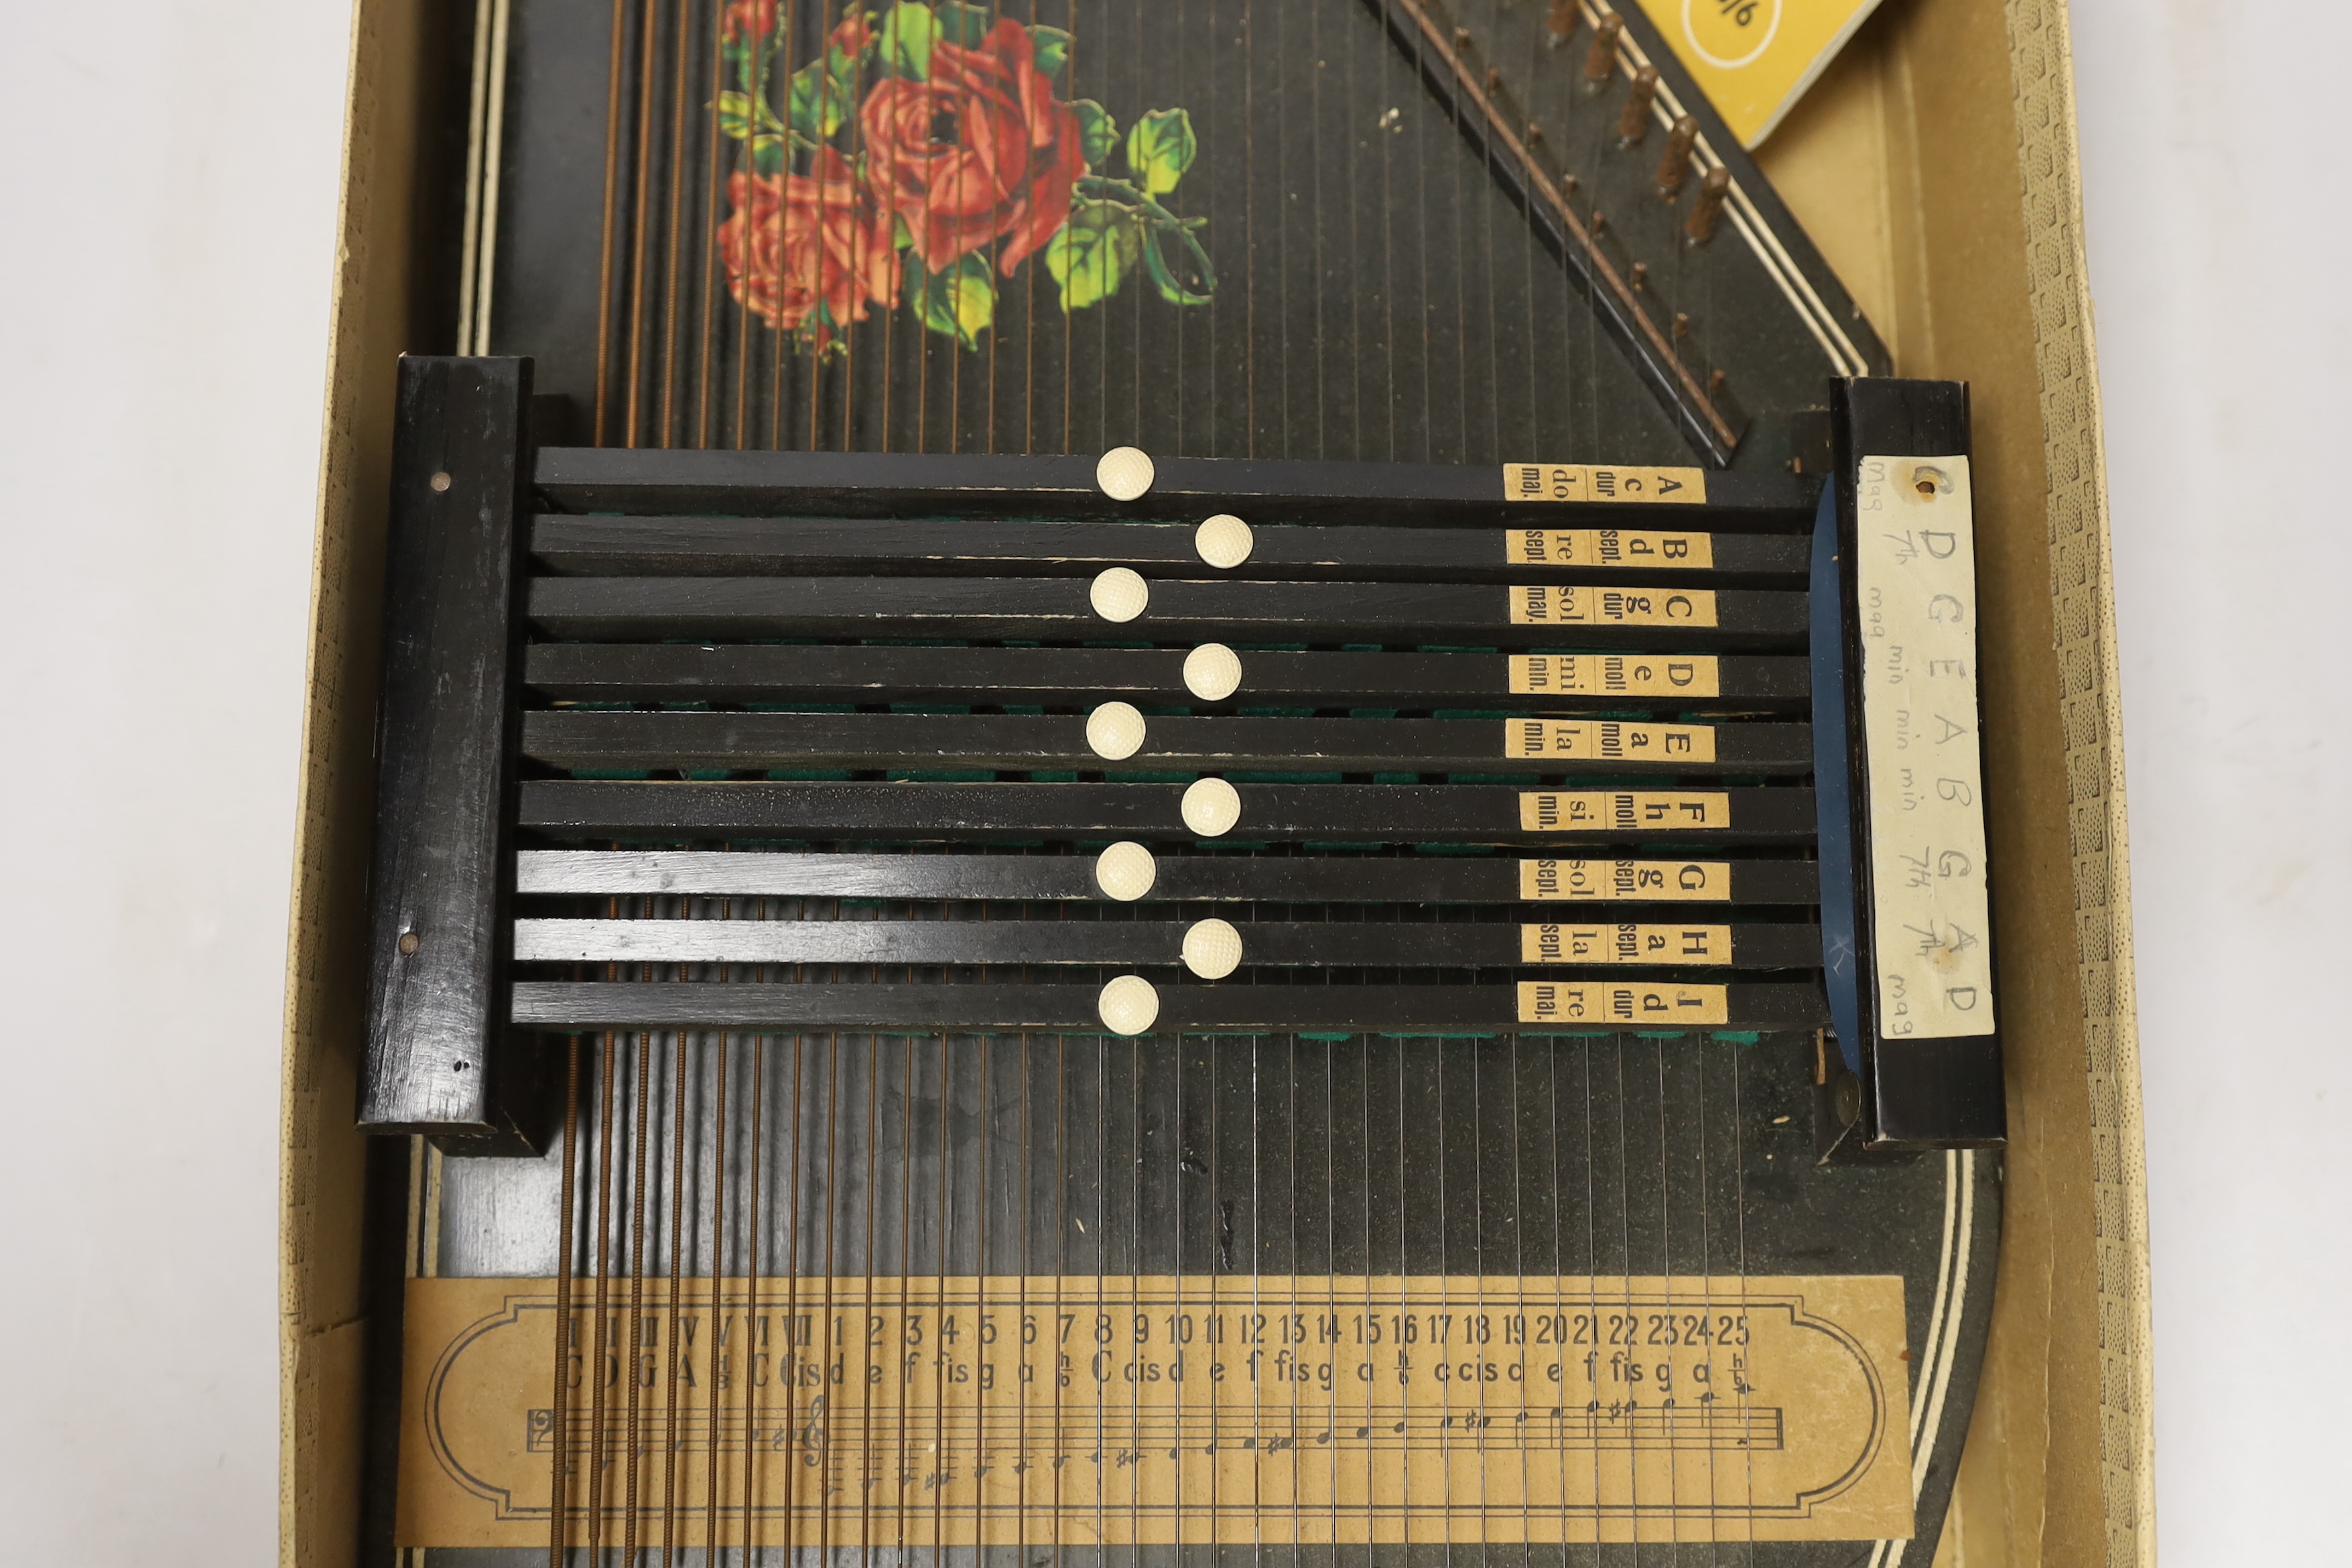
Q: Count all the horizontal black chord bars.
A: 9